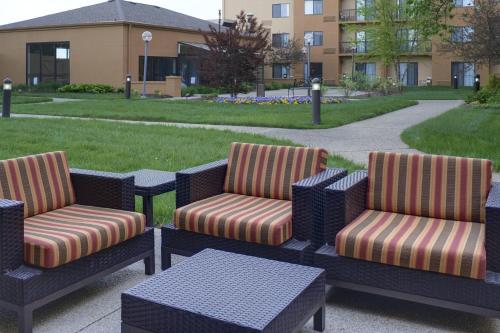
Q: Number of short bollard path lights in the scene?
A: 5